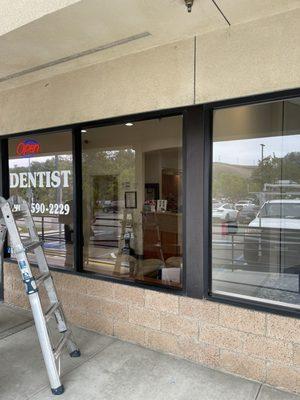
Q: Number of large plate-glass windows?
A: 3